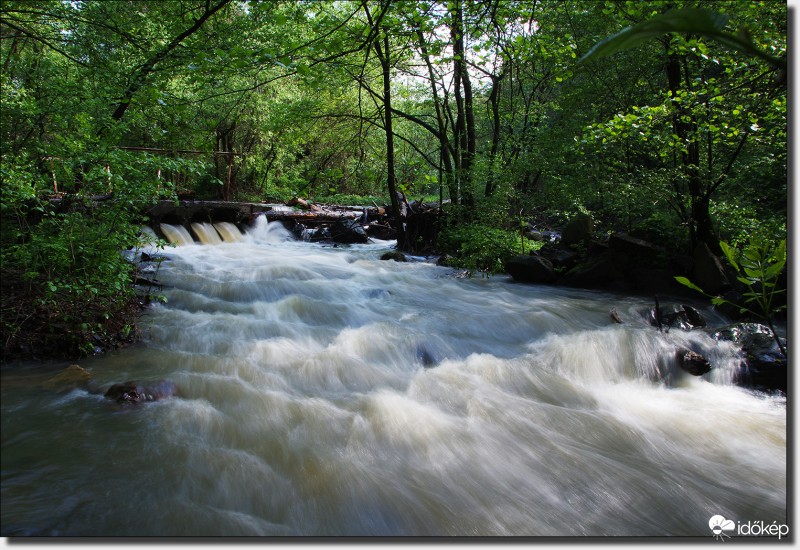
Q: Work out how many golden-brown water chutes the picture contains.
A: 3